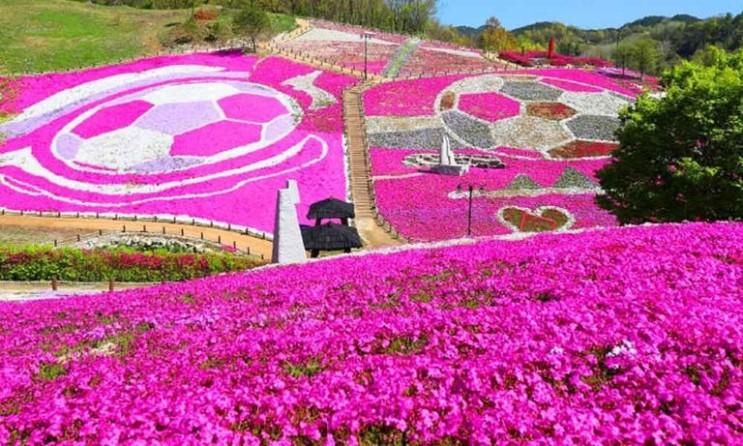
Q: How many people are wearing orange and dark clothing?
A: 0